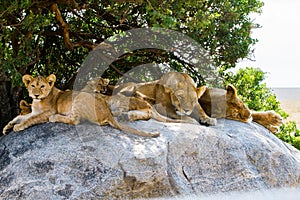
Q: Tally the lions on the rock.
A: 5